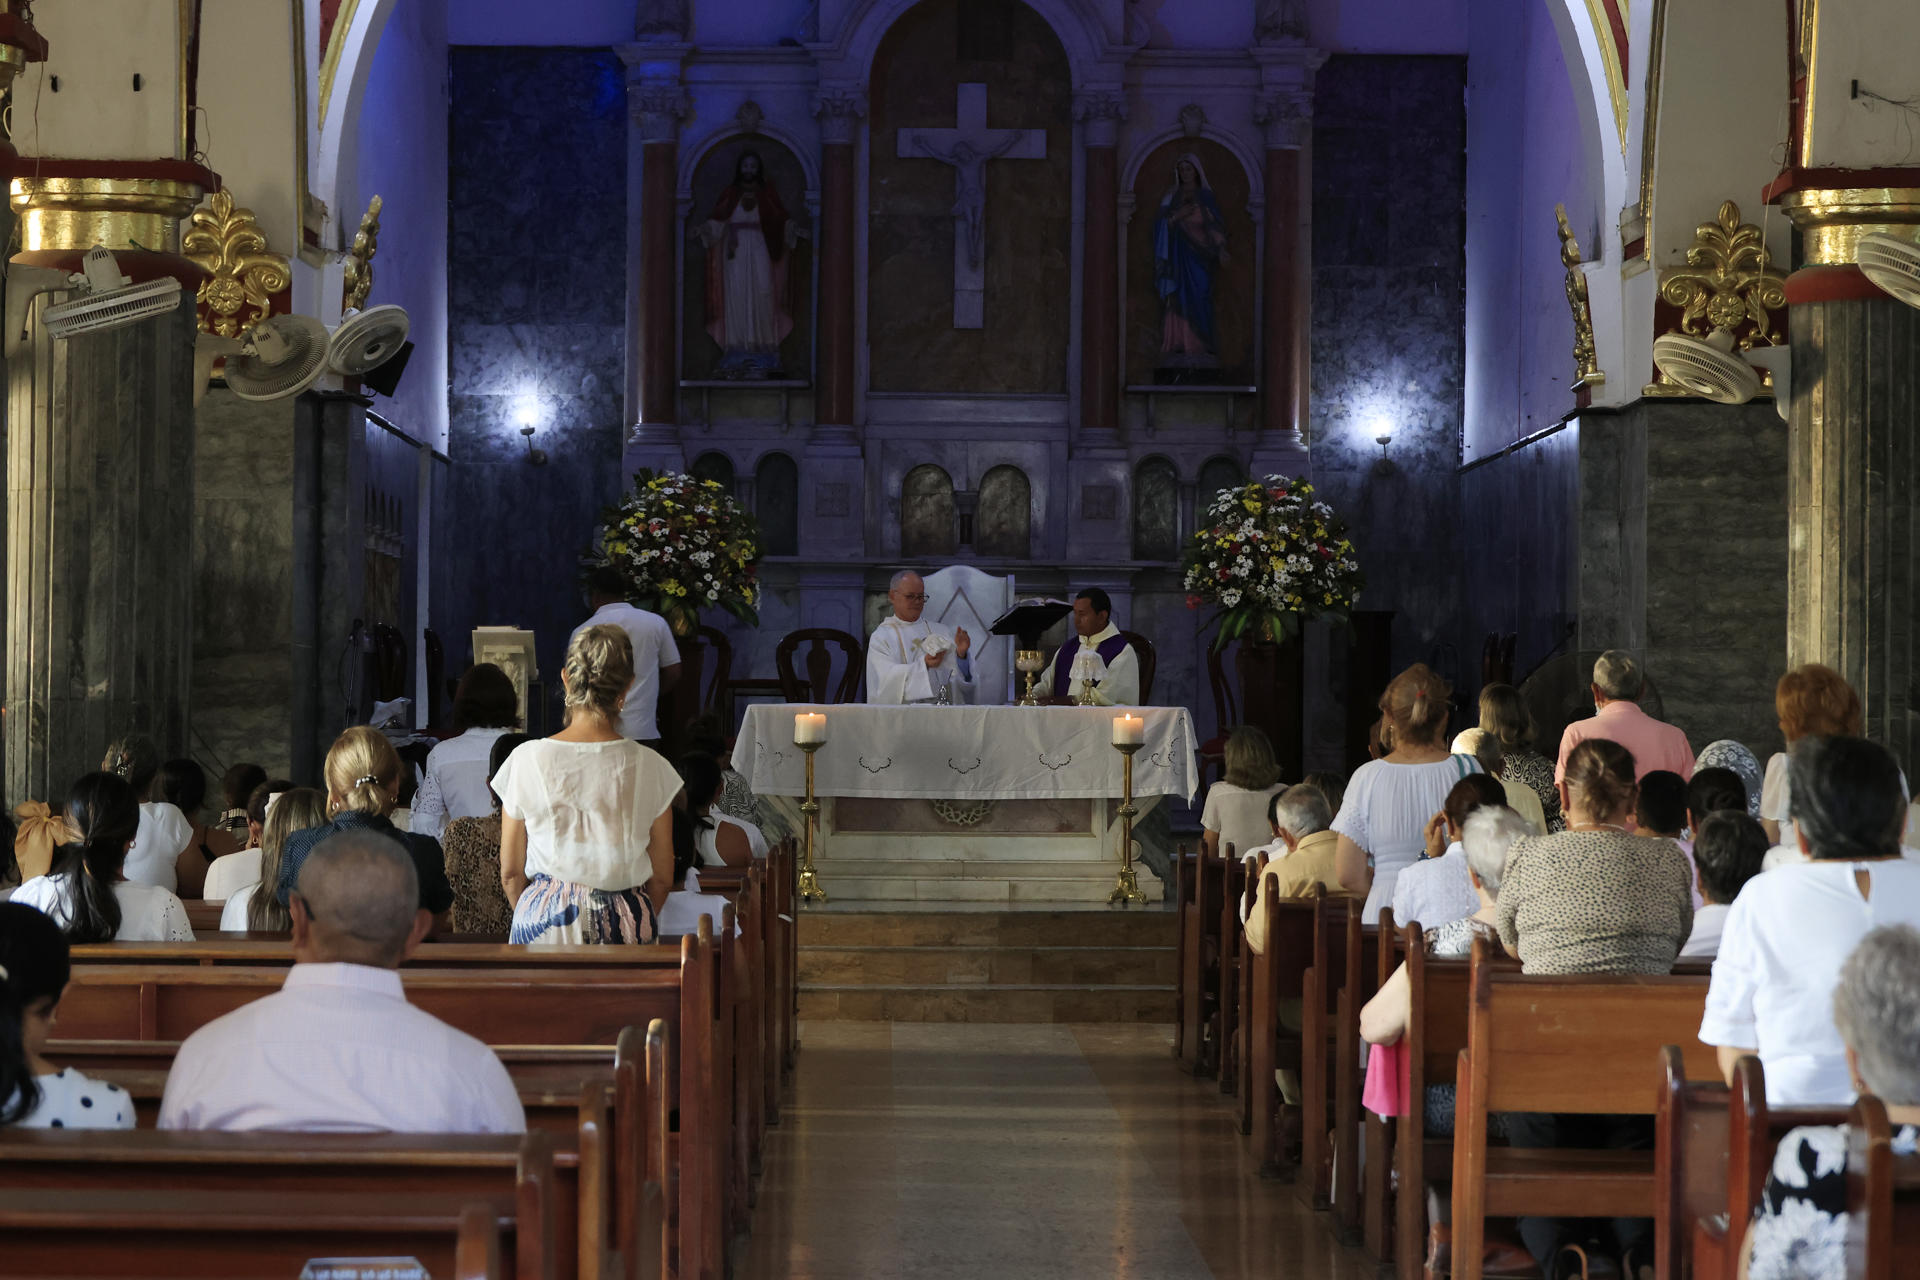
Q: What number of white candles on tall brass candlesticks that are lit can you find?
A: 2